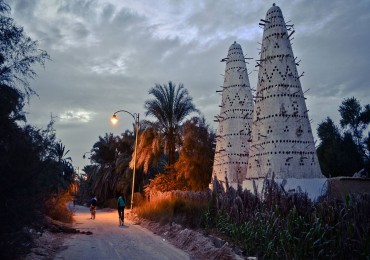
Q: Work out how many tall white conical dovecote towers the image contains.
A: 2